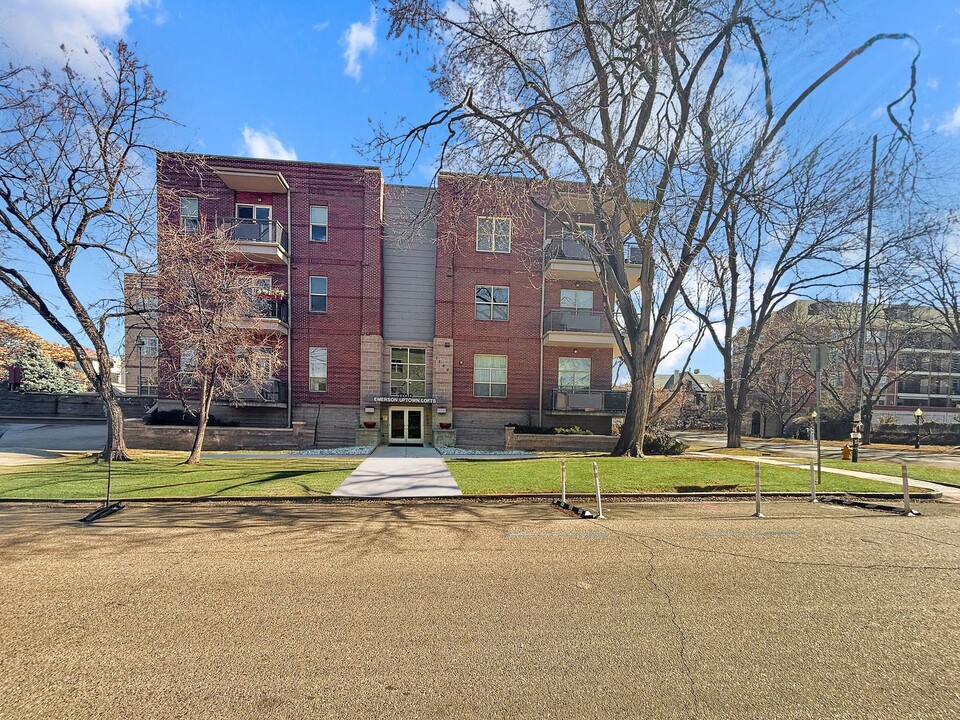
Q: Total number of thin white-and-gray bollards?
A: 5